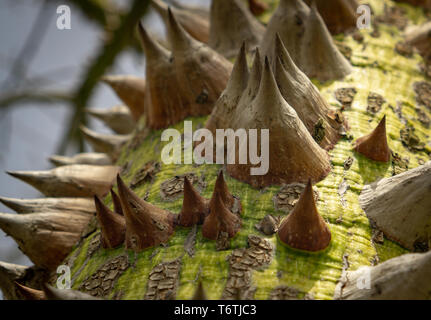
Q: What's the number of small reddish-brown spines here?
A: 8